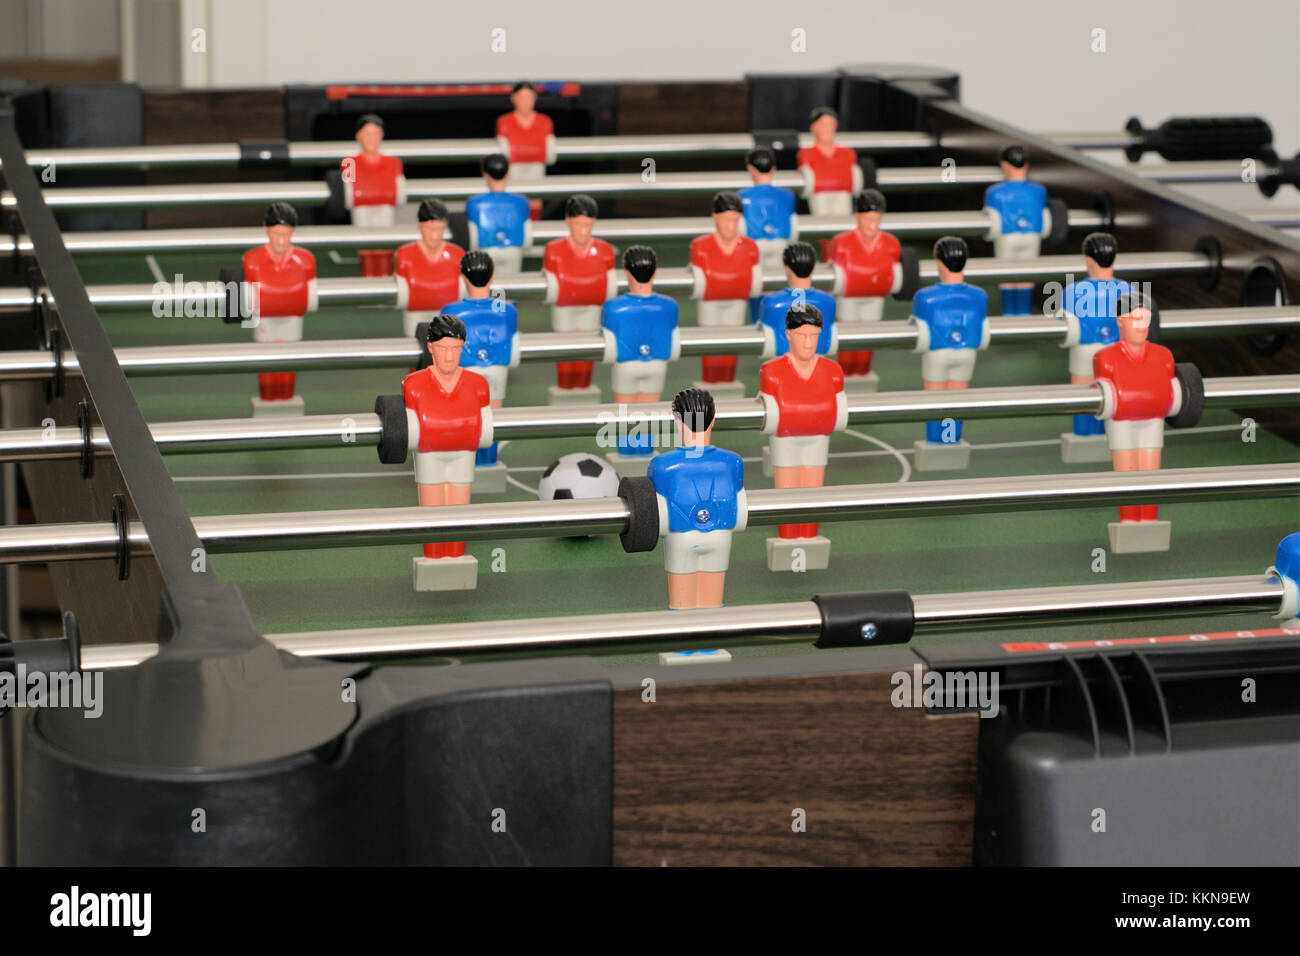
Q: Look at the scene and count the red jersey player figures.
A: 11